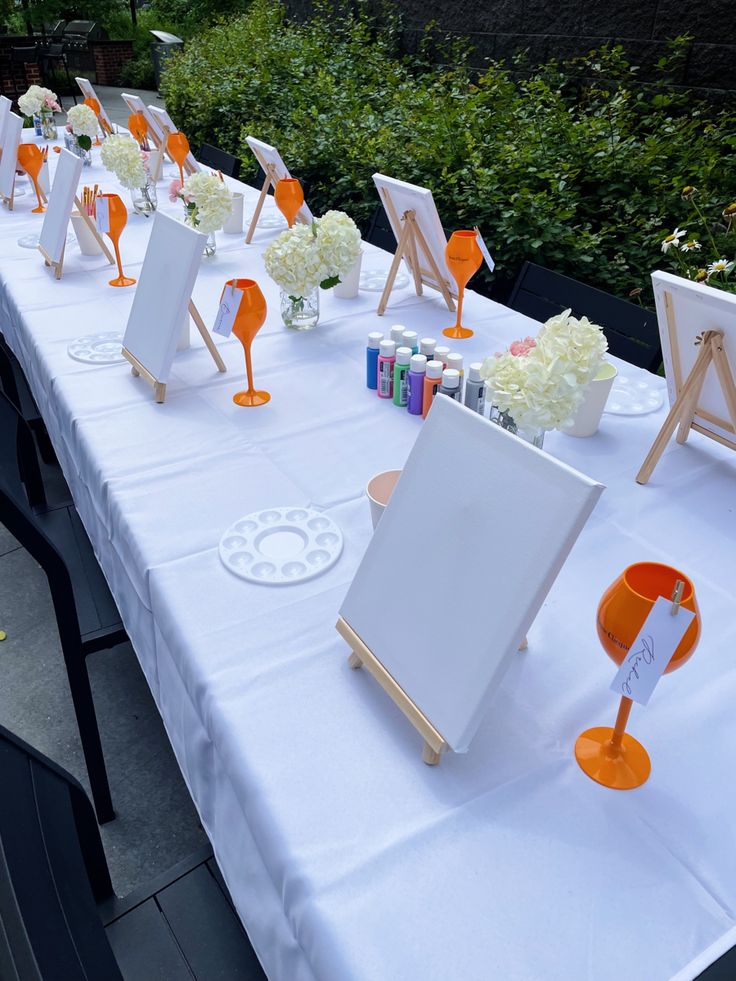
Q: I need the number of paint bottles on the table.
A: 12